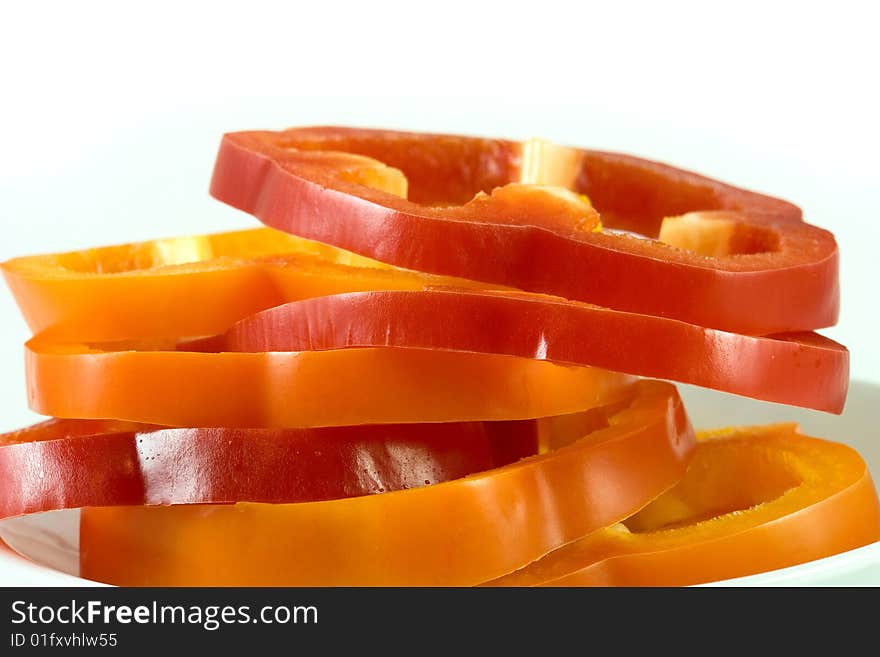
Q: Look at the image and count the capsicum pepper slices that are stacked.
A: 7